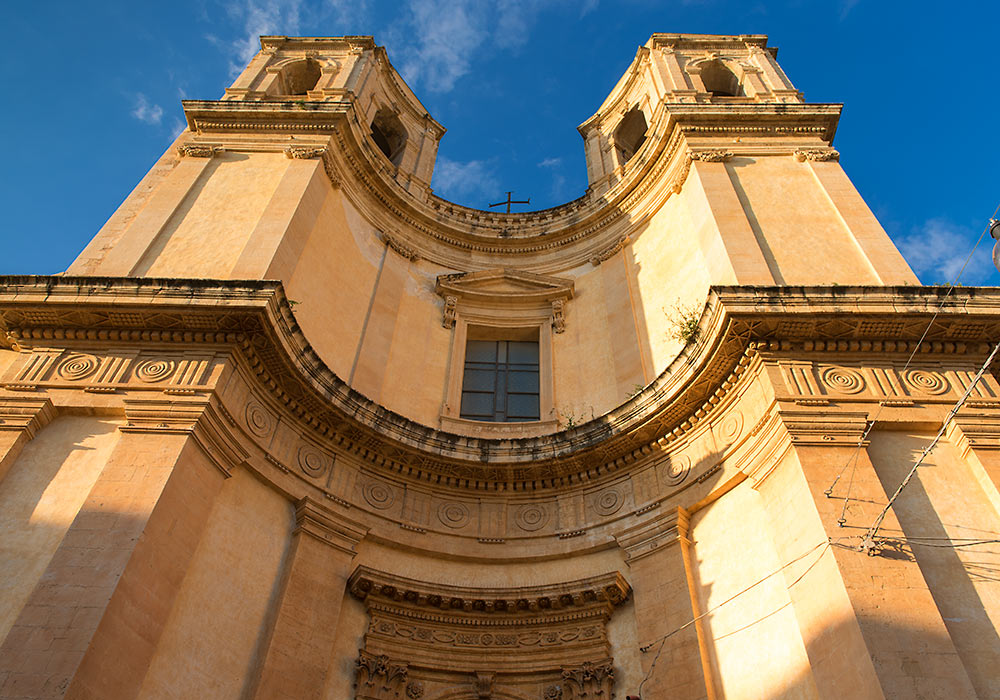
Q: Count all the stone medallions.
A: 12